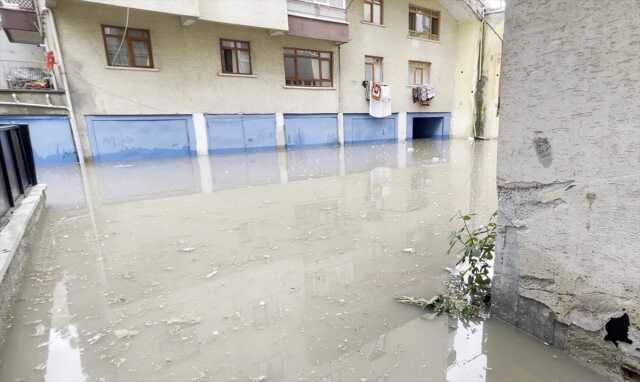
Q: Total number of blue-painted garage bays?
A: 6